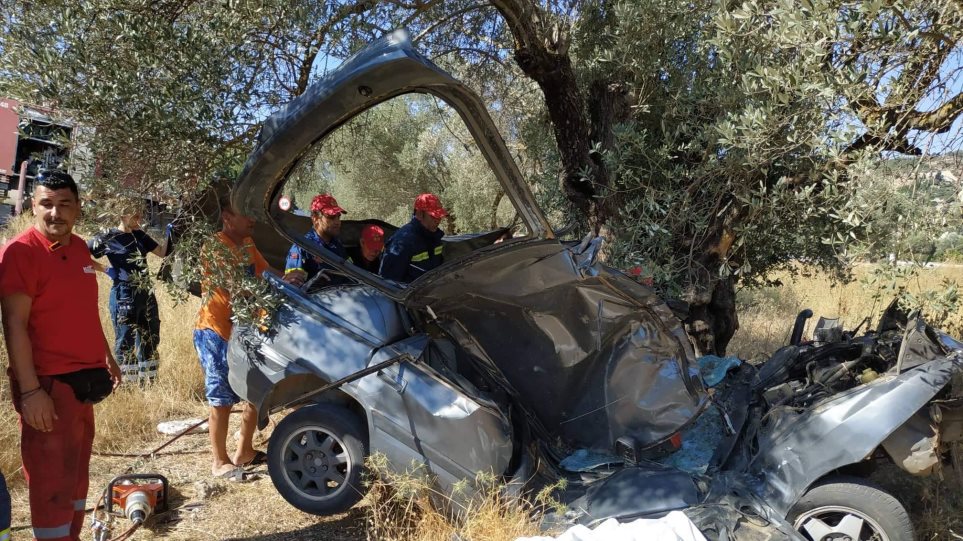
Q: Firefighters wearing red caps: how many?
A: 3